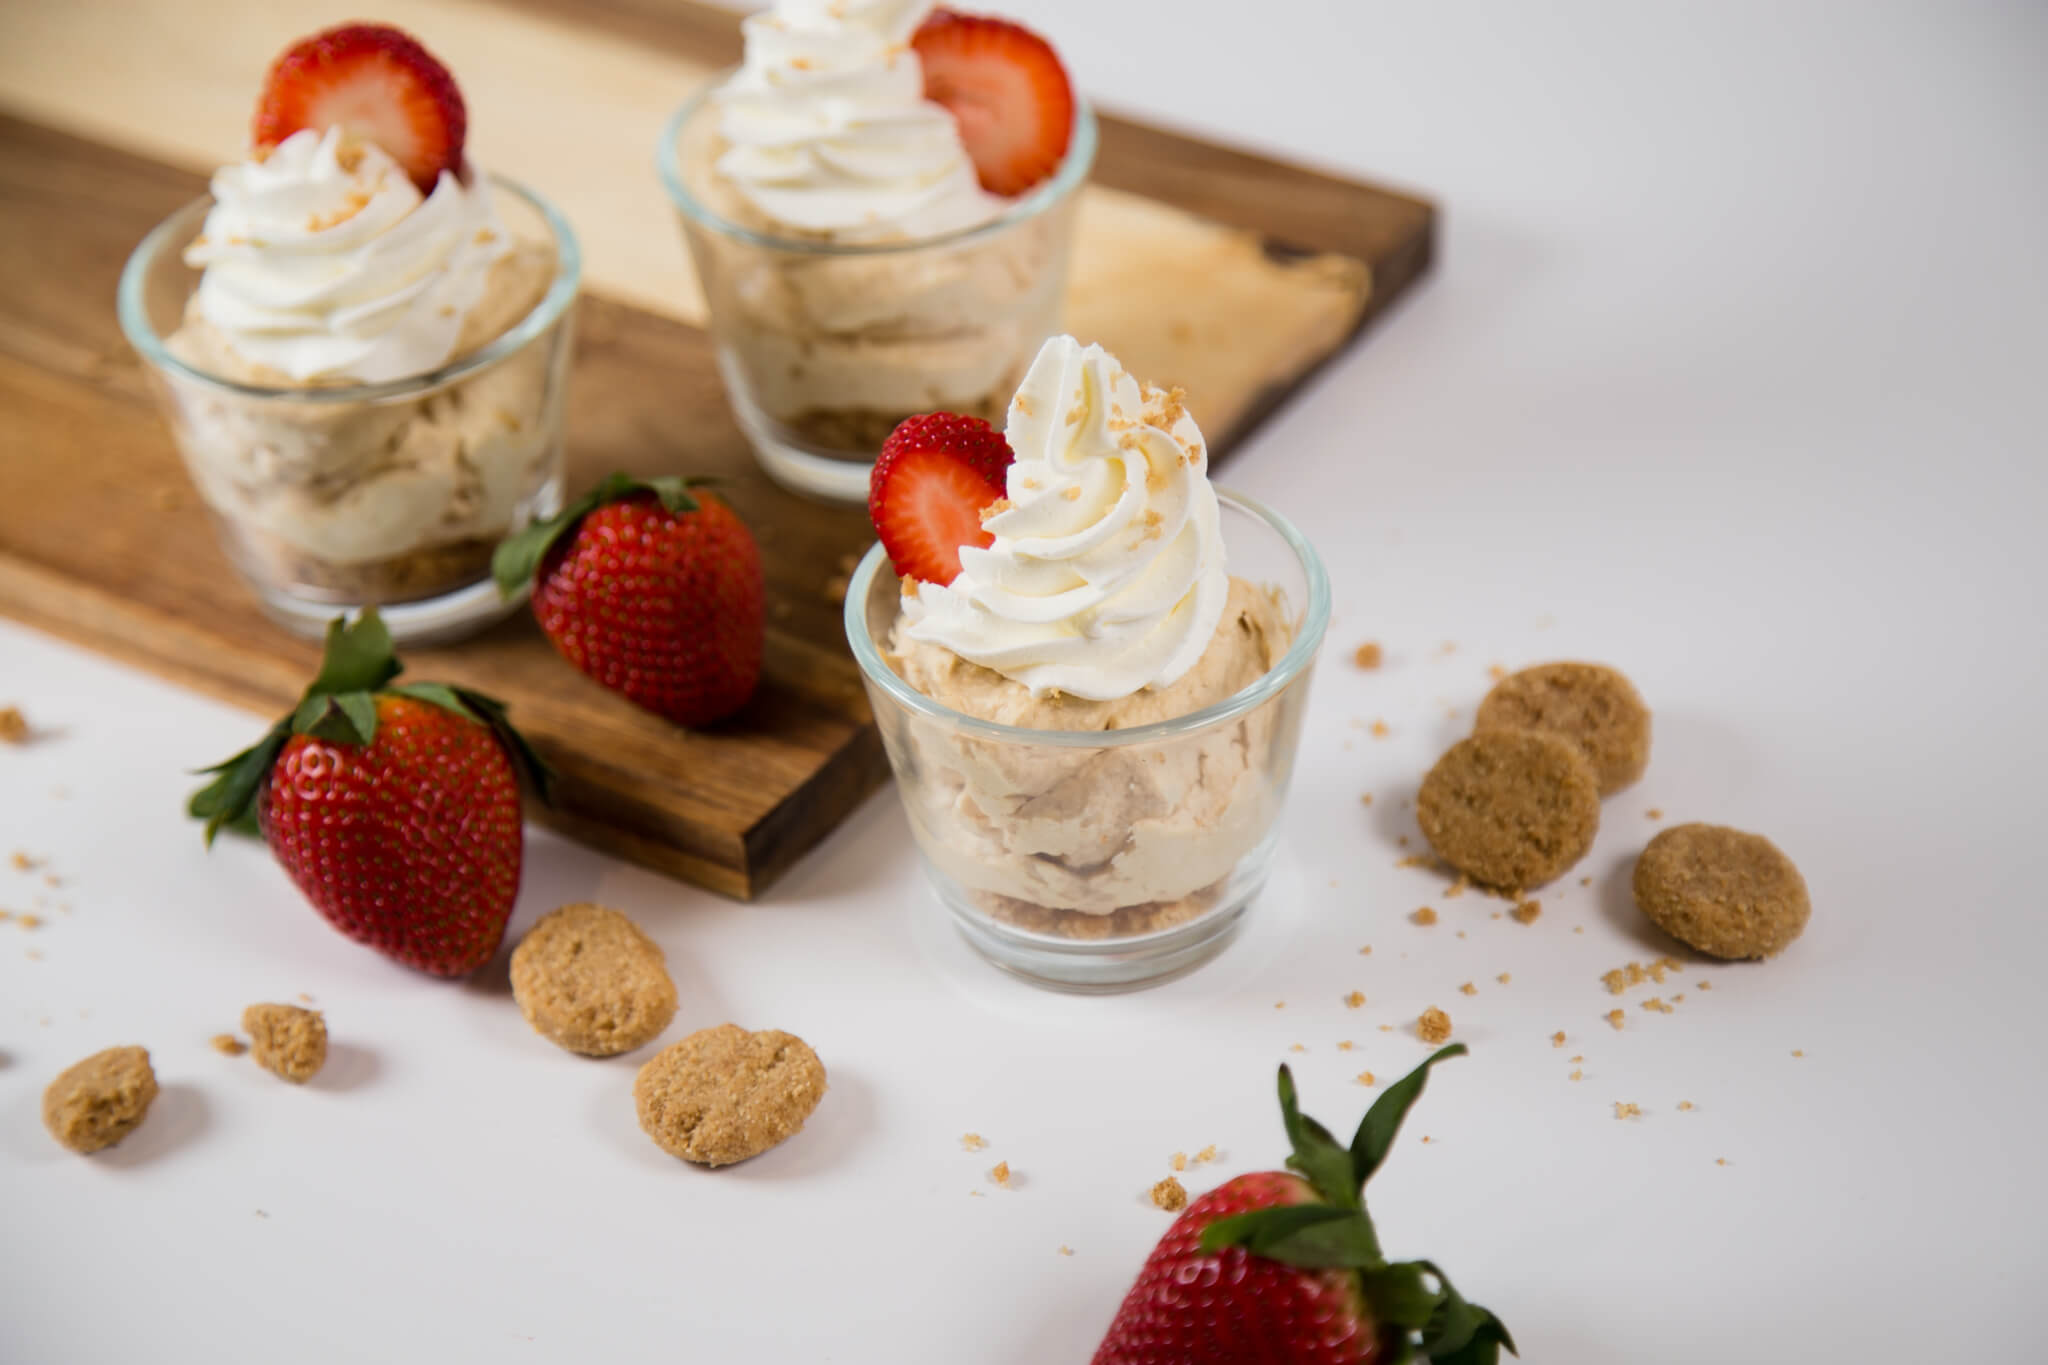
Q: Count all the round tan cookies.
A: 5